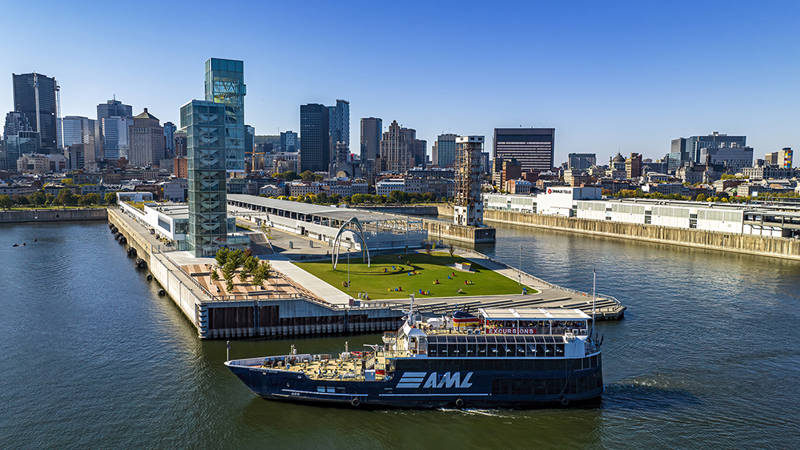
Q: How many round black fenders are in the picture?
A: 11